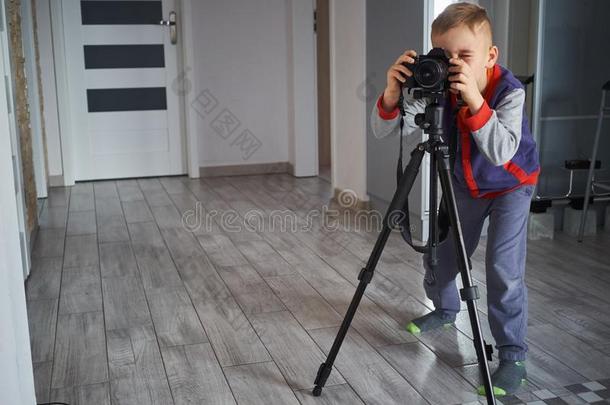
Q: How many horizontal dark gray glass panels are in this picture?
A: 3